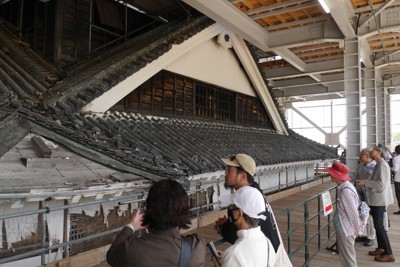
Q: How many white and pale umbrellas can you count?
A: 0